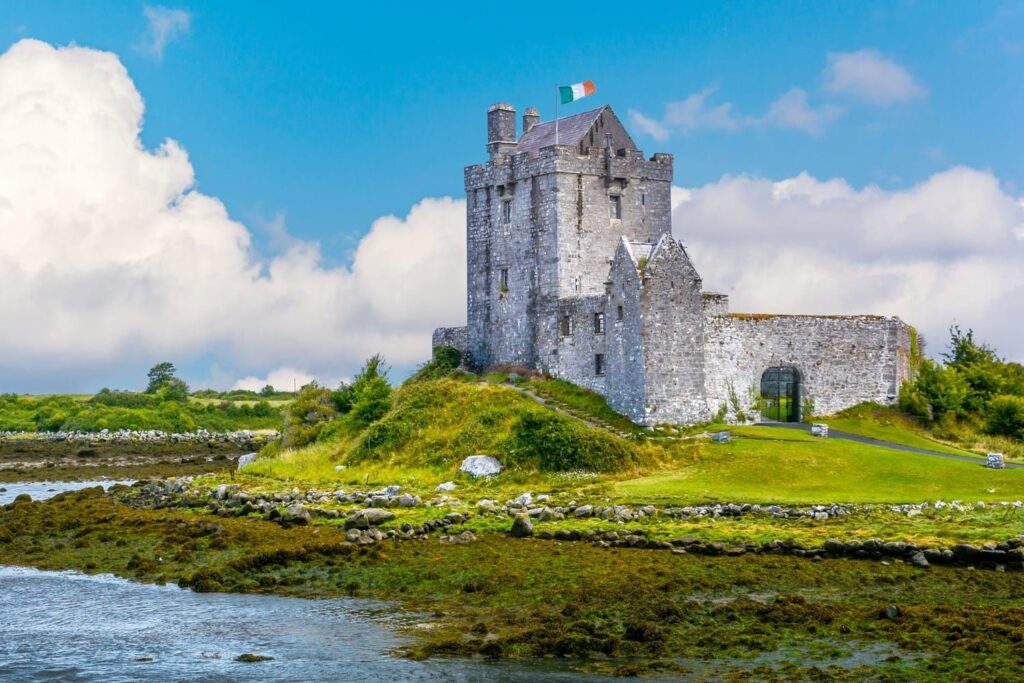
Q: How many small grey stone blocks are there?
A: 3